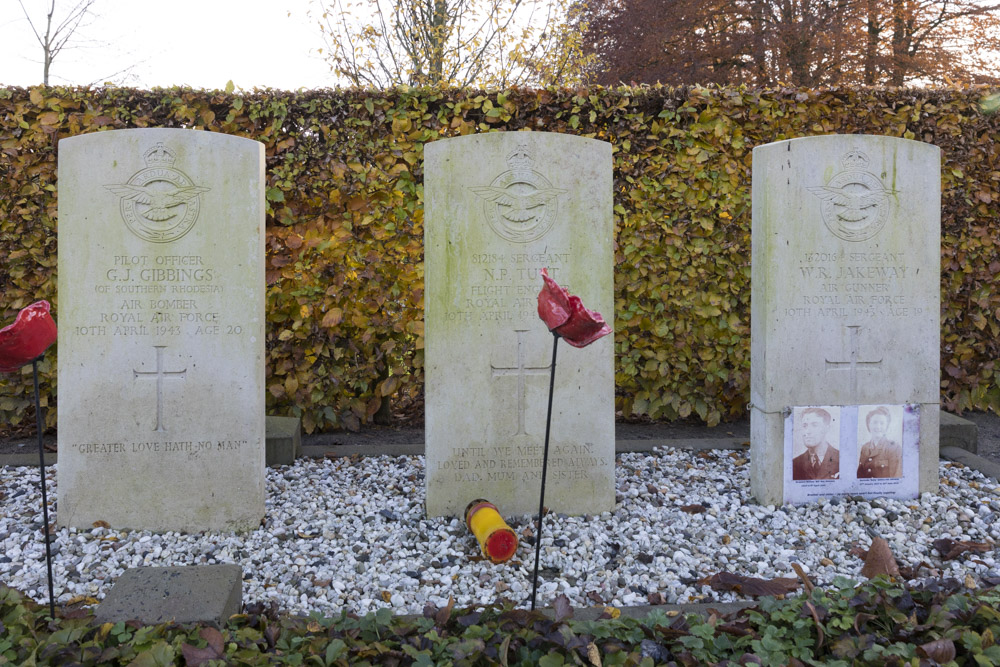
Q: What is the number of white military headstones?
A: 3